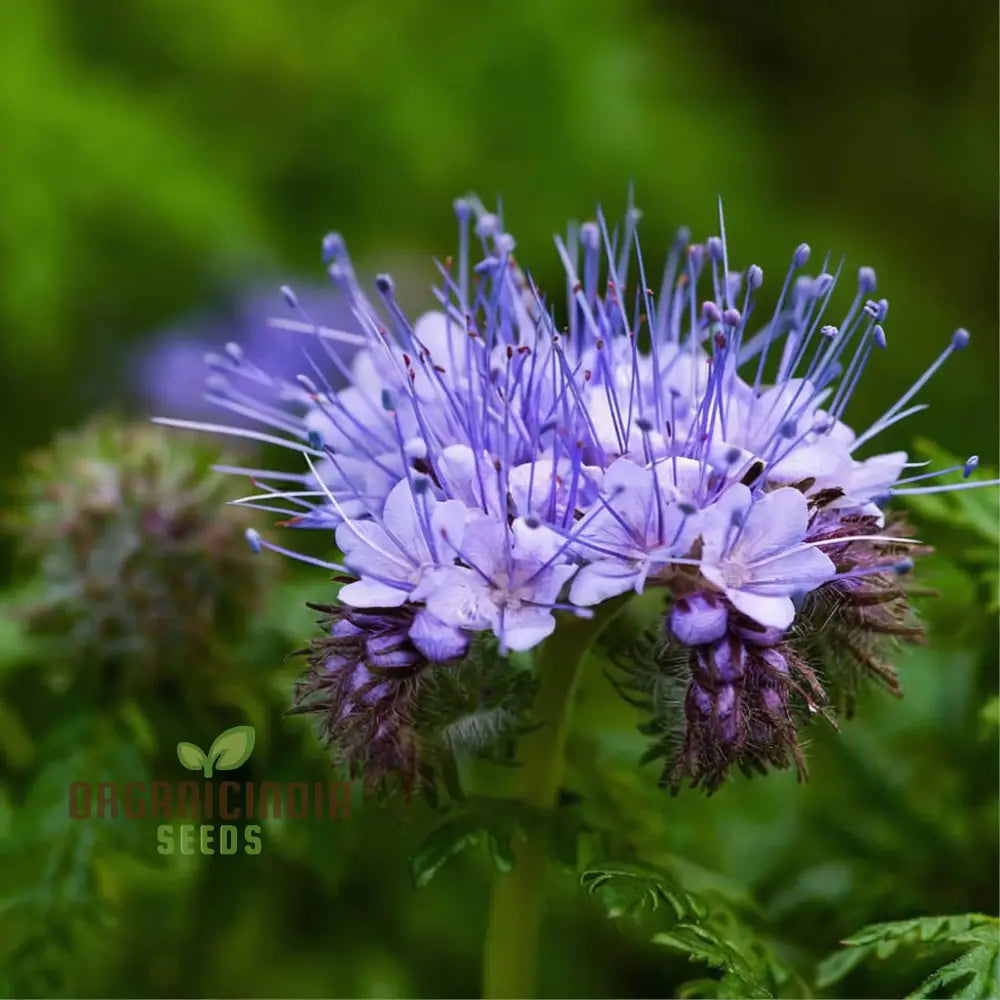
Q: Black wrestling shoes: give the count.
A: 0